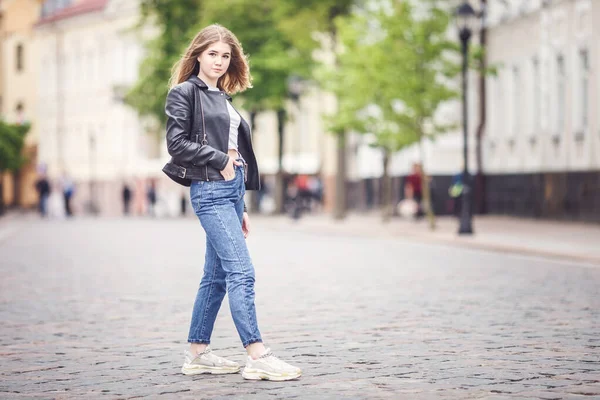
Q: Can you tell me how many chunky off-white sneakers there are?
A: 2